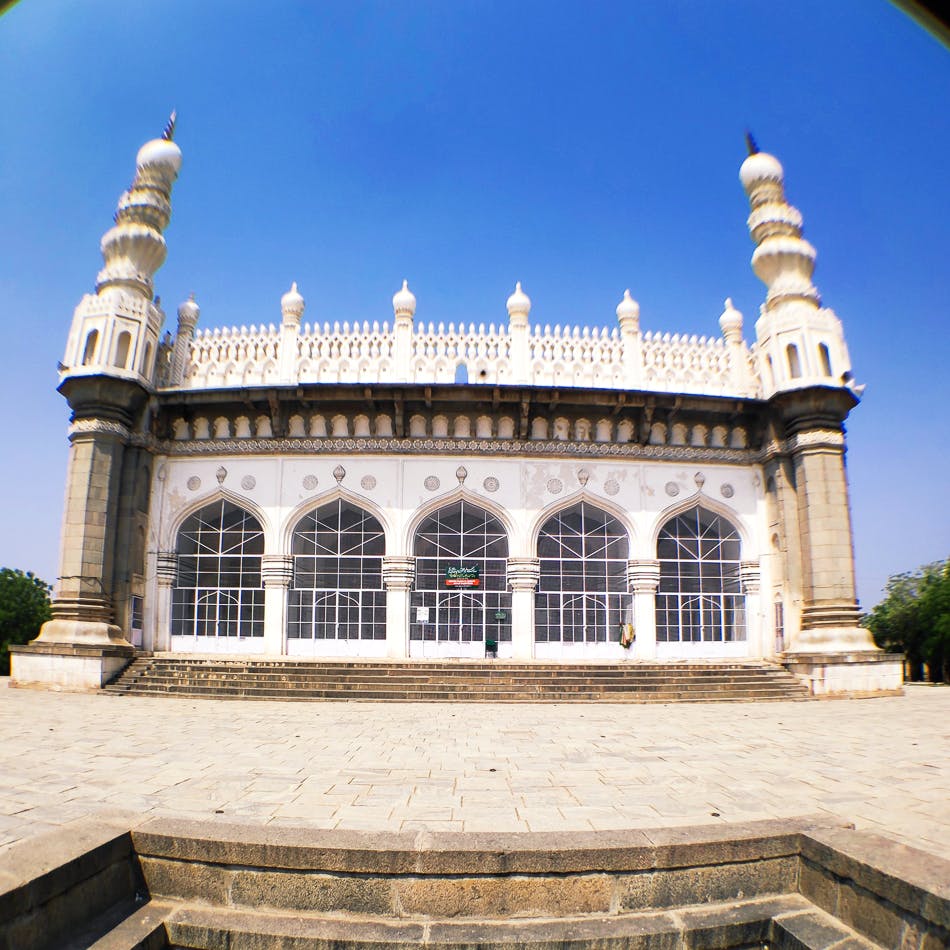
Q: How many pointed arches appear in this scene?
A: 5